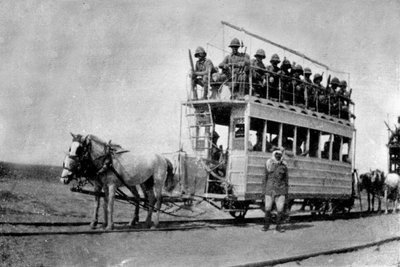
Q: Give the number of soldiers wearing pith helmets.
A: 10